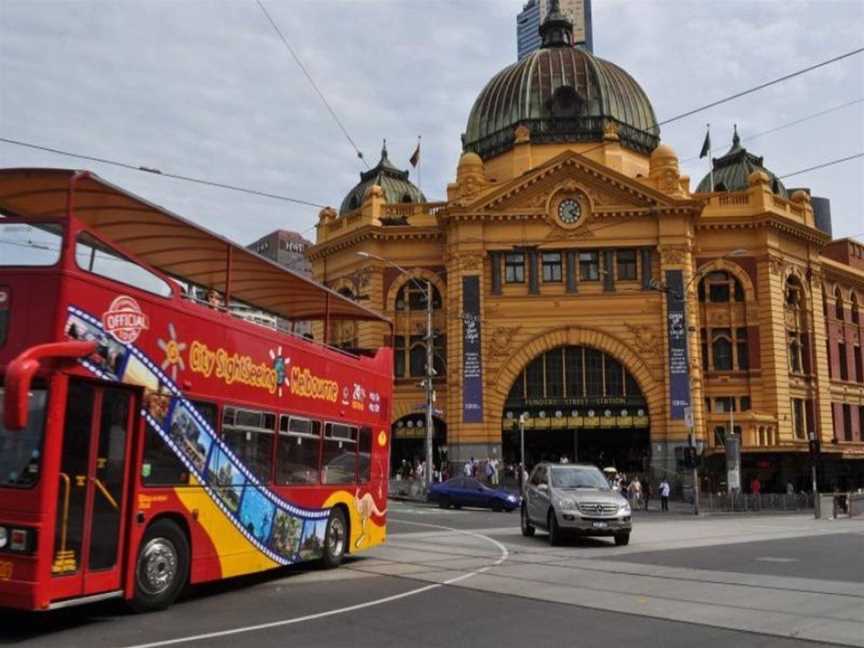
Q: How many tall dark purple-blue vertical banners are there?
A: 2